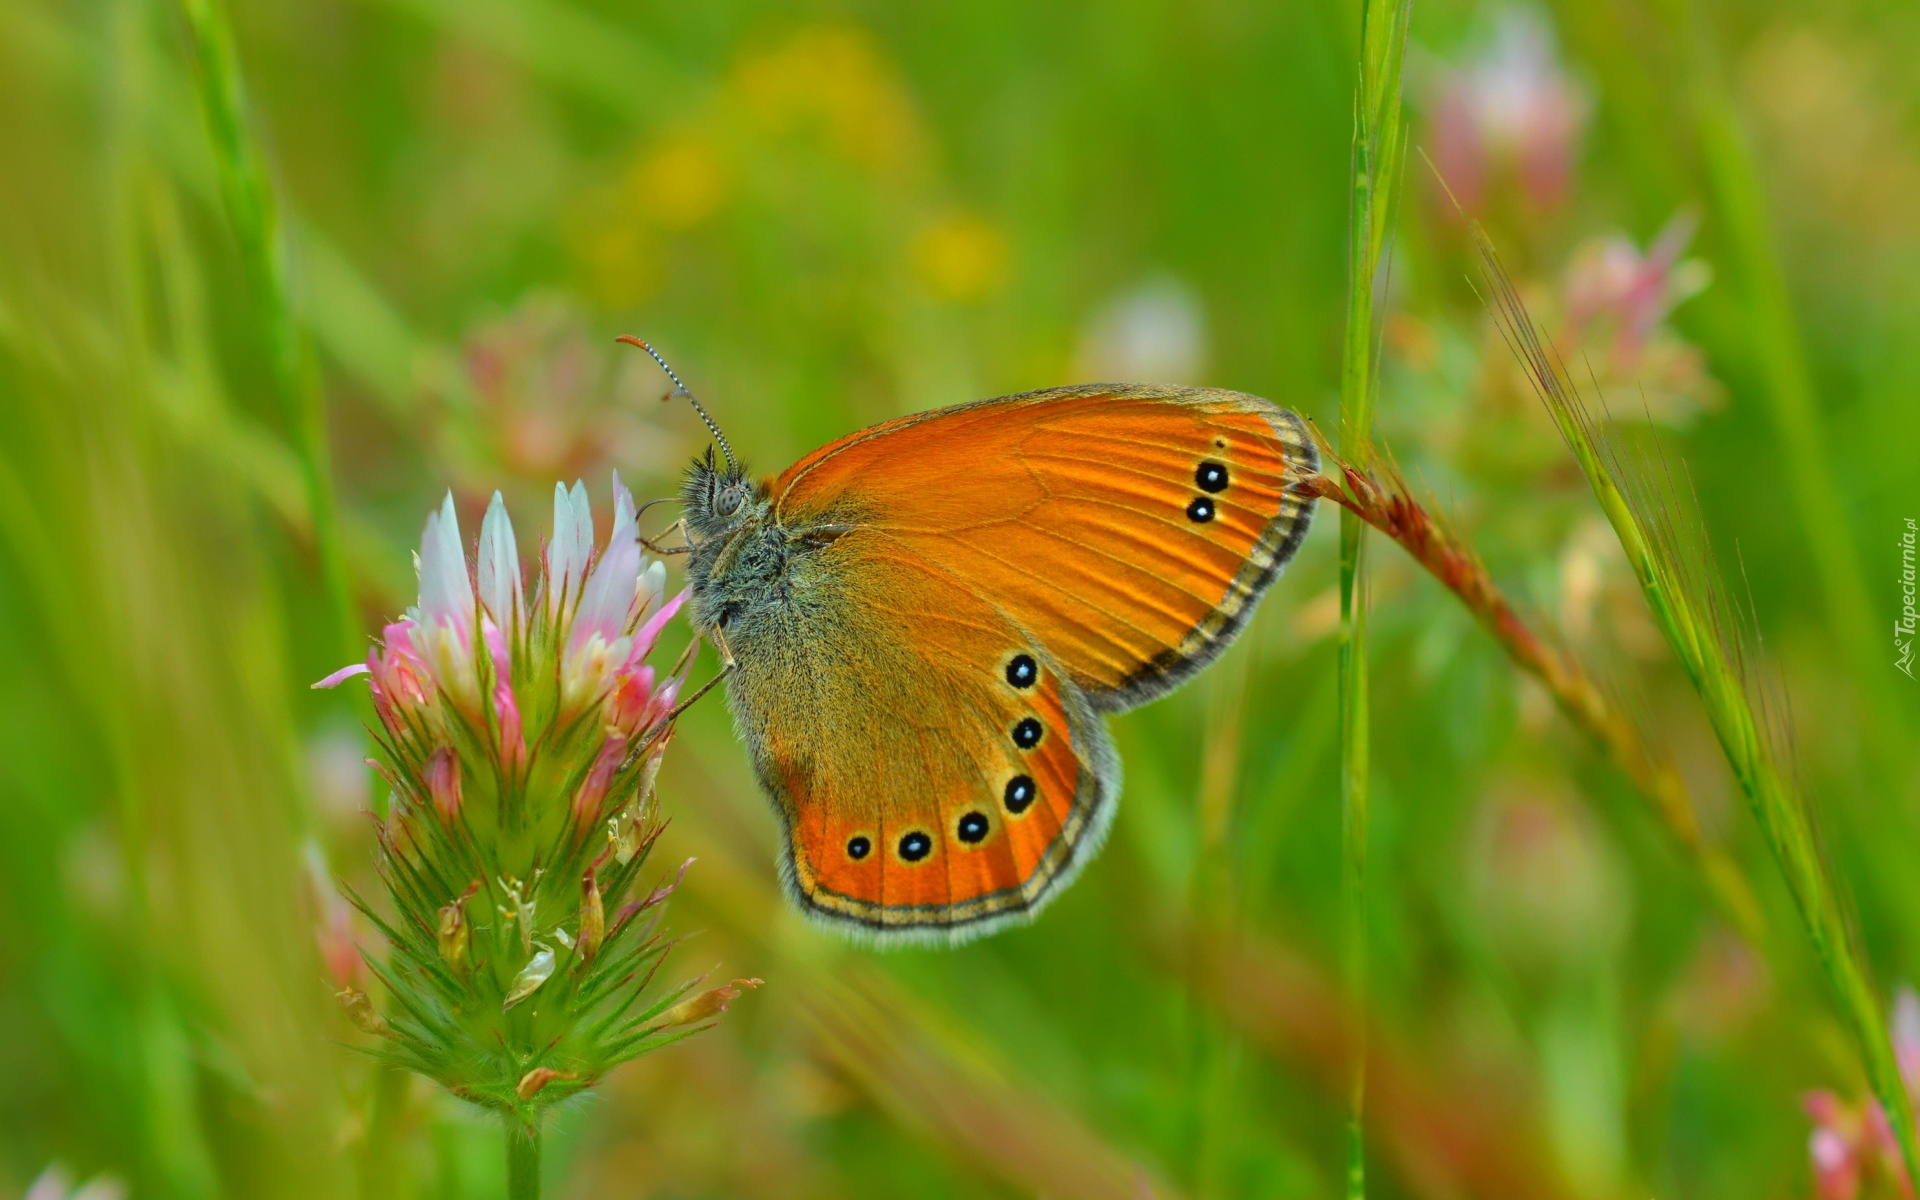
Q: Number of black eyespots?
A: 8